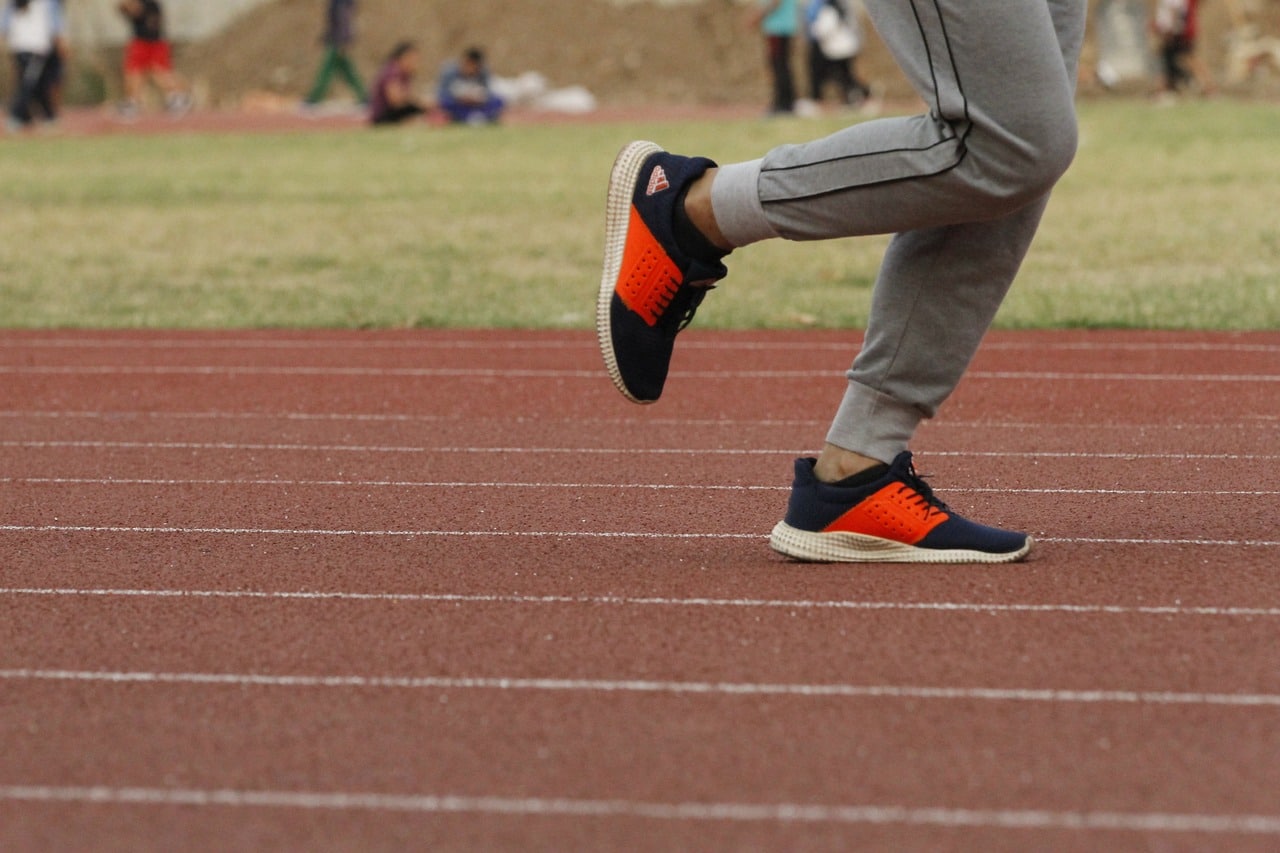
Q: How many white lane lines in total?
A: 9